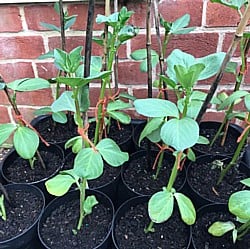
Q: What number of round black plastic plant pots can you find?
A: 12